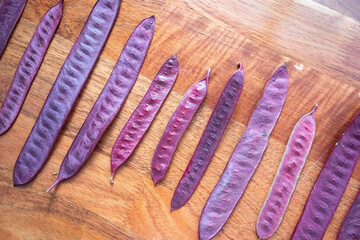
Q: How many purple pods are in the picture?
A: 11